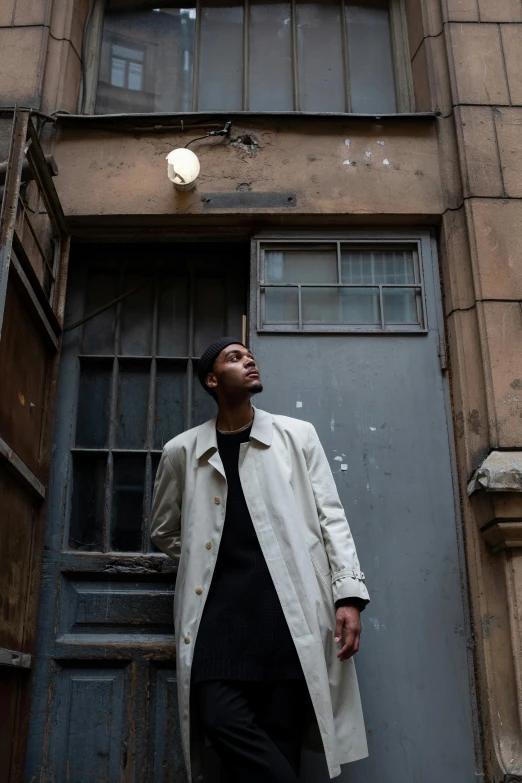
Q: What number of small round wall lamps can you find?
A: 1